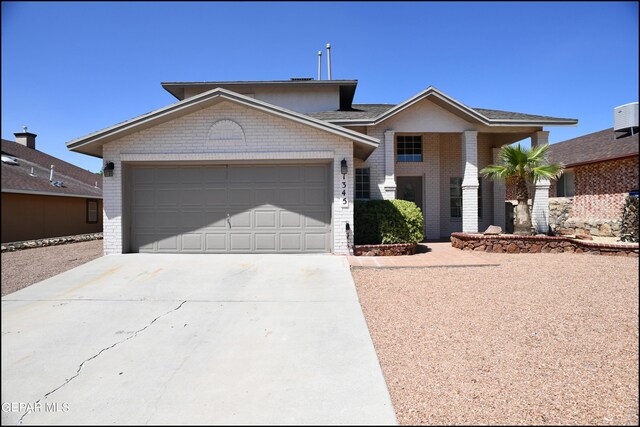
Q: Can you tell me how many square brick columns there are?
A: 3